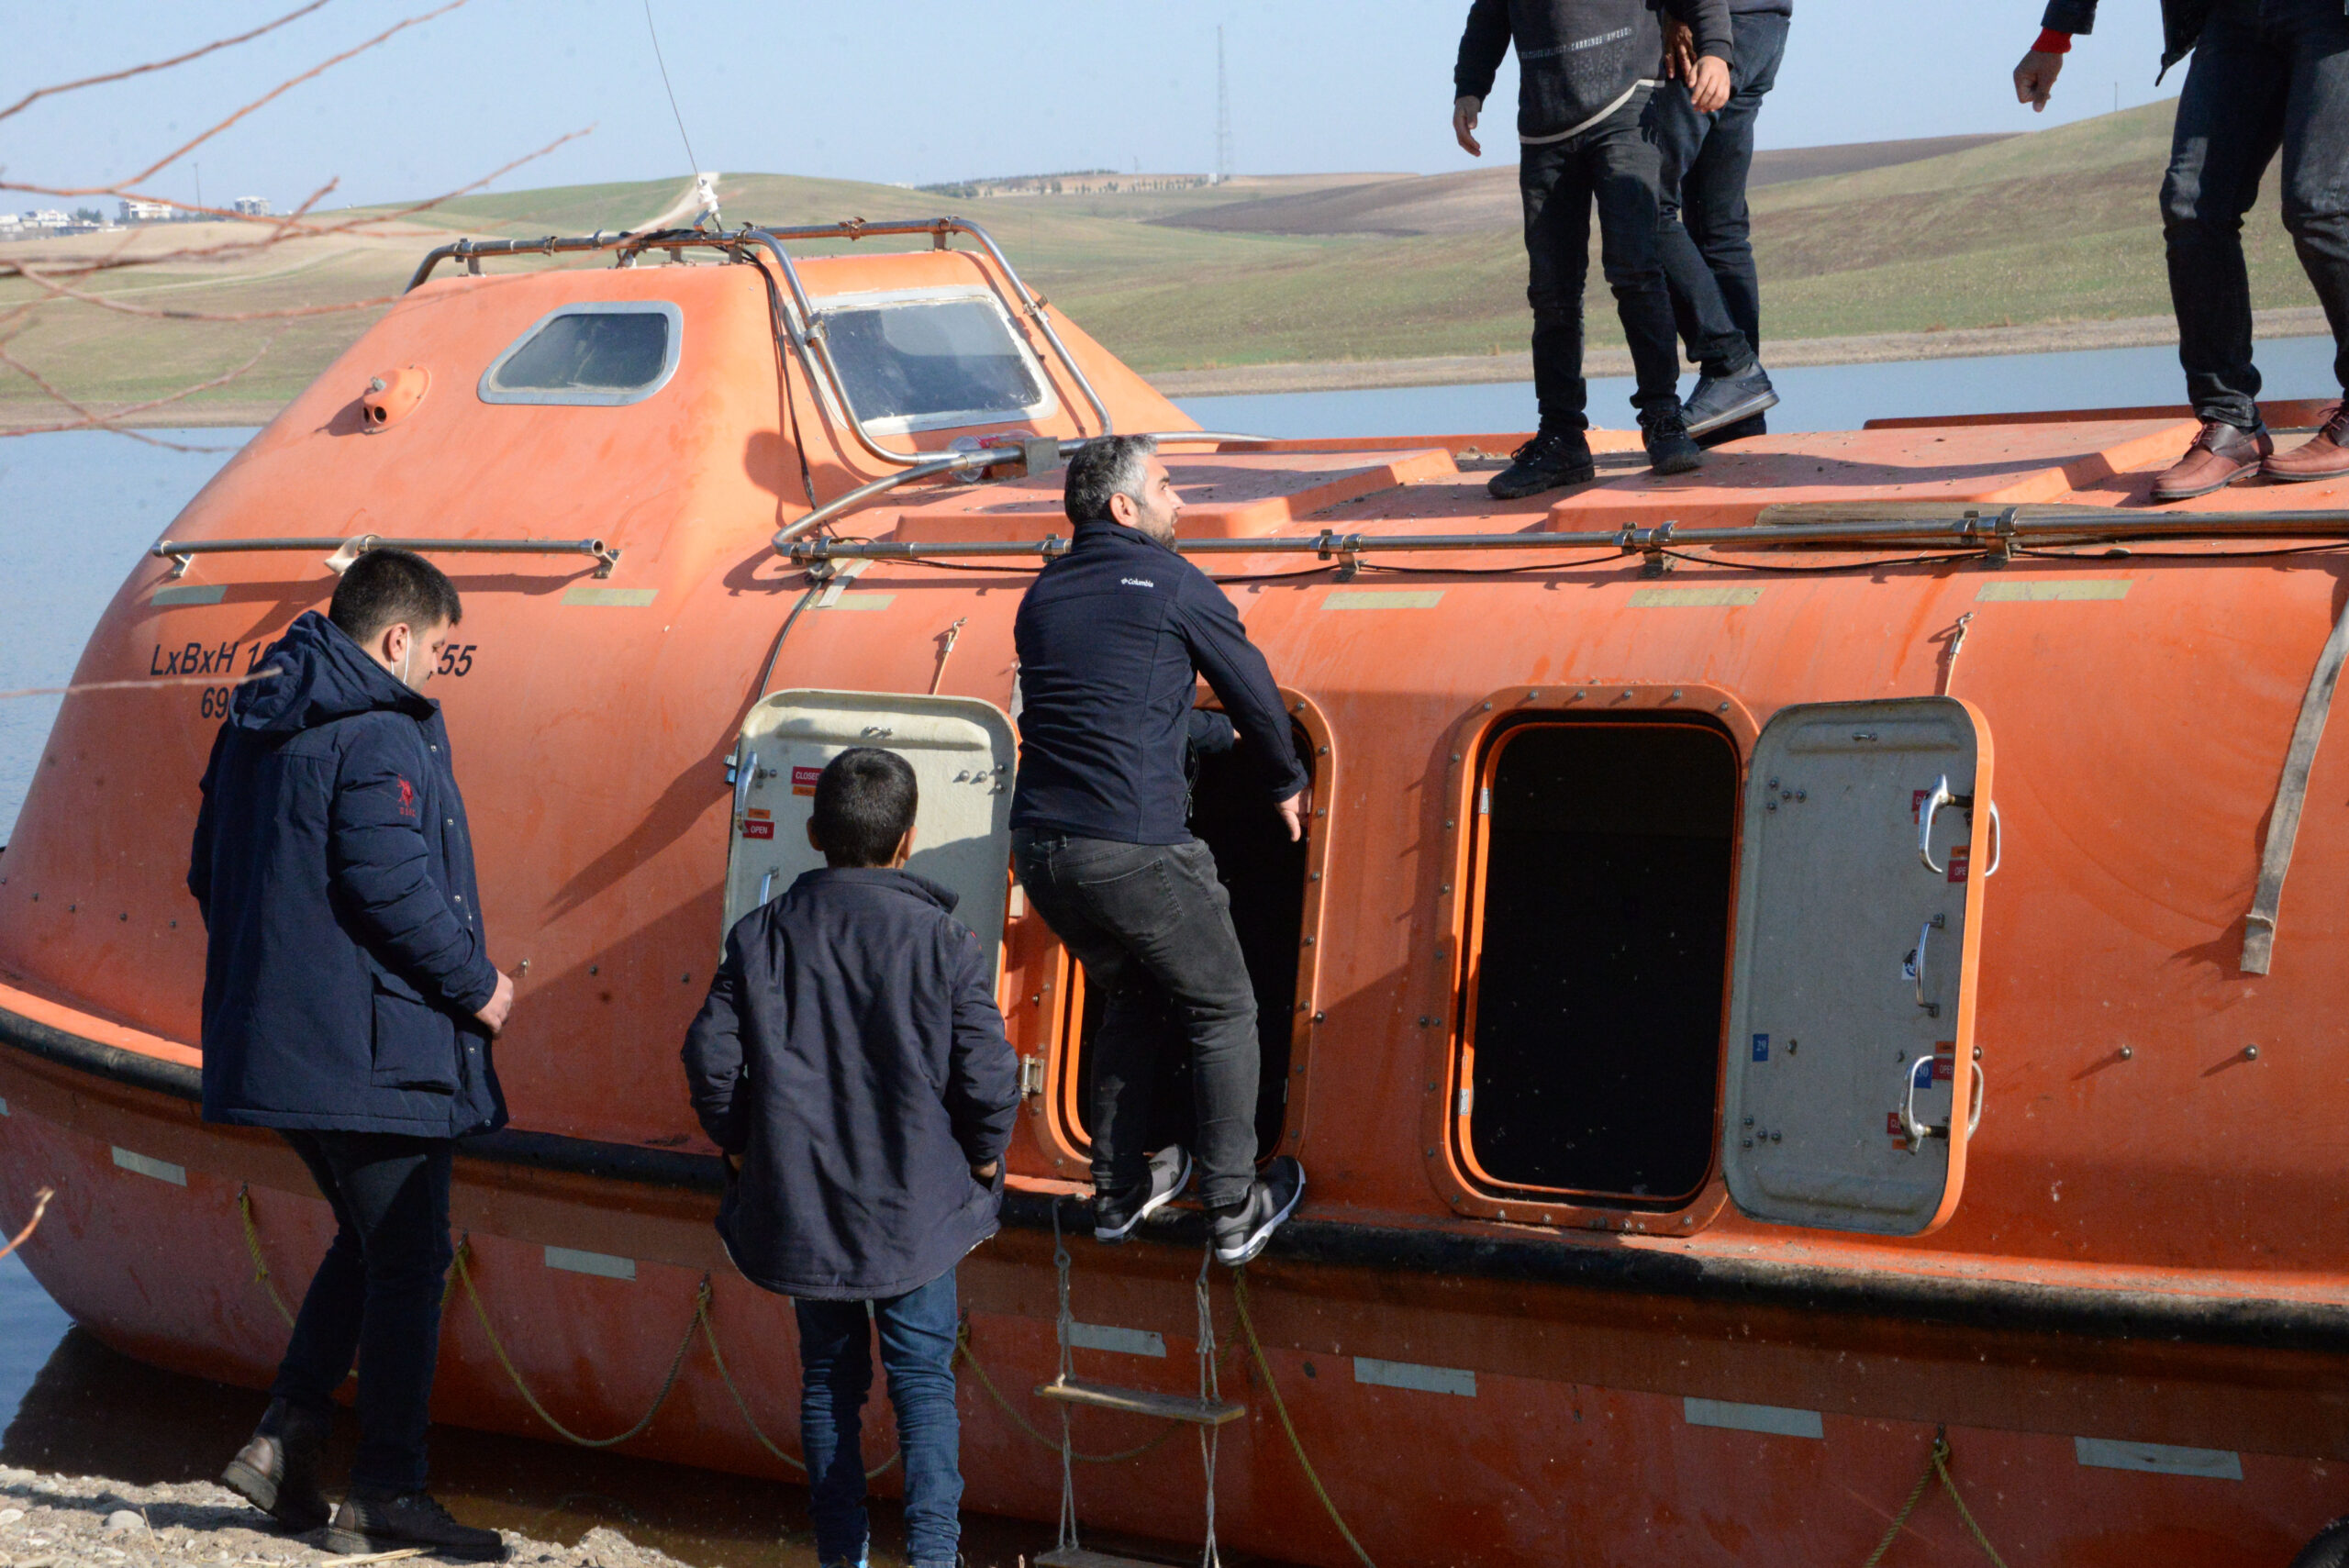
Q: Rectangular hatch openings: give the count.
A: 2